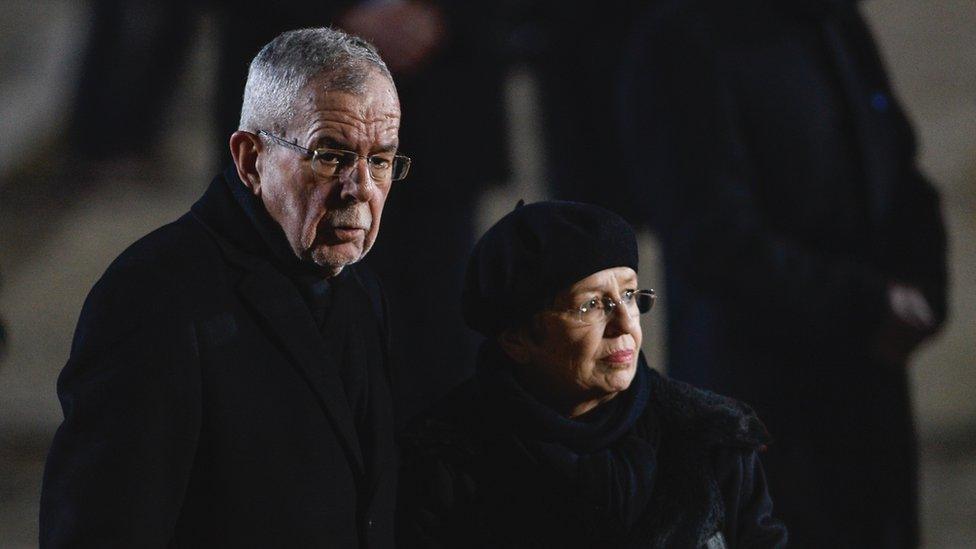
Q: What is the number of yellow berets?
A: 0